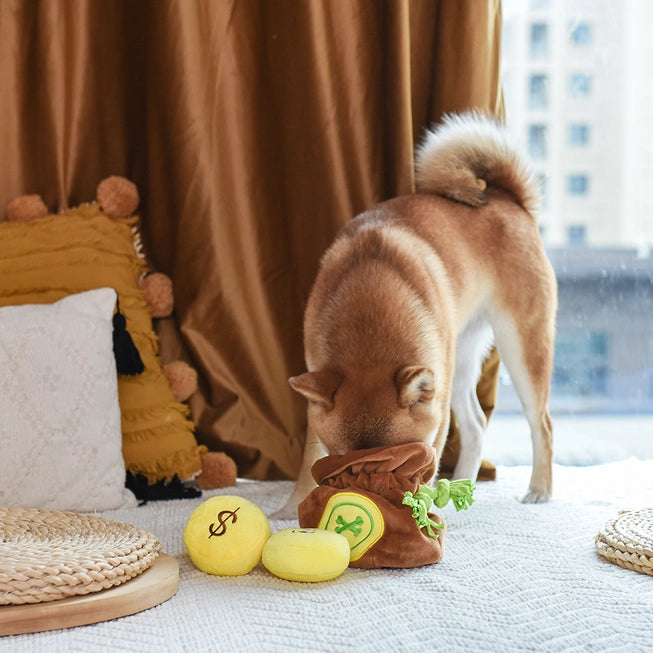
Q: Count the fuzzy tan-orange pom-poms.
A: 5